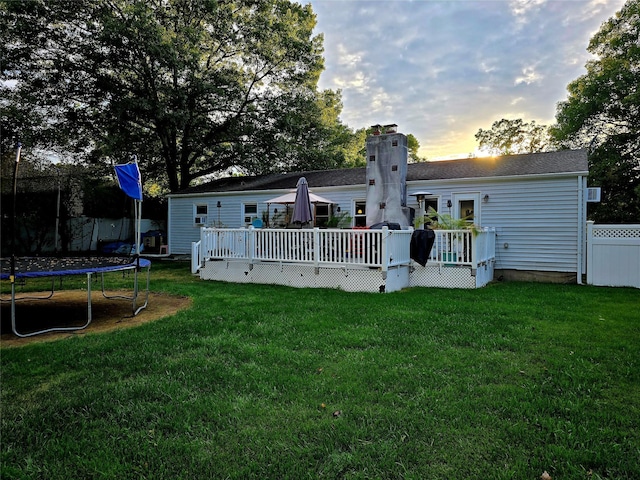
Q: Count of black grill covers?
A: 1